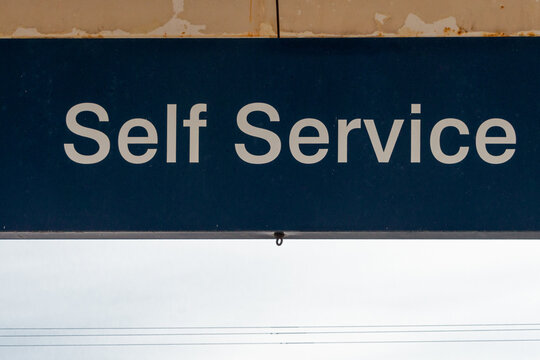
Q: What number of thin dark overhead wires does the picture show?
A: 3